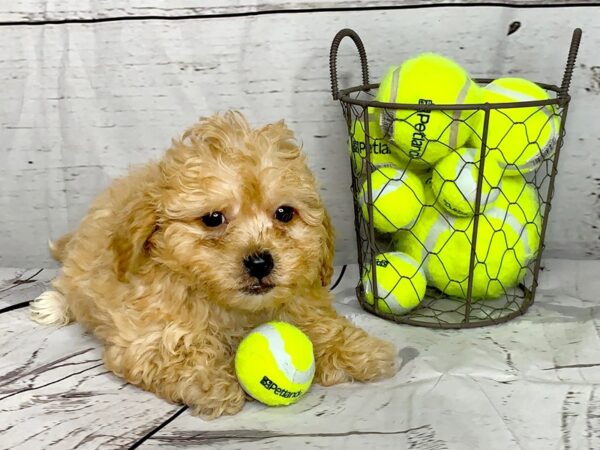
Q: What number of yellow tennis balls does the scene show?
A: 8